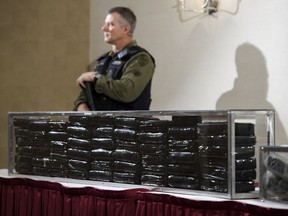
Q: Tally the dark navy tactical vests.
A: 1